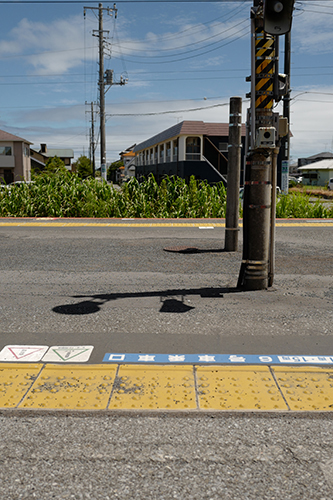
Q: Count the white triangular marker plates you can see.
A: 2